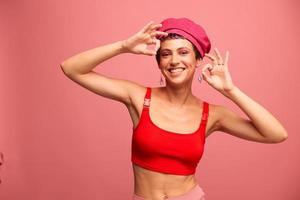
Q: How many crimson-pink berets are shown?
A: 1